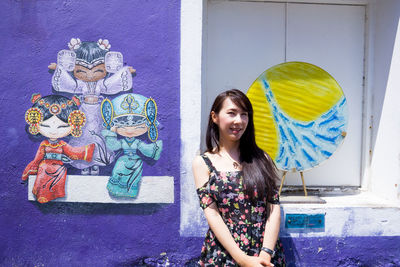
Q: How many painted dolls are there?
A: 3